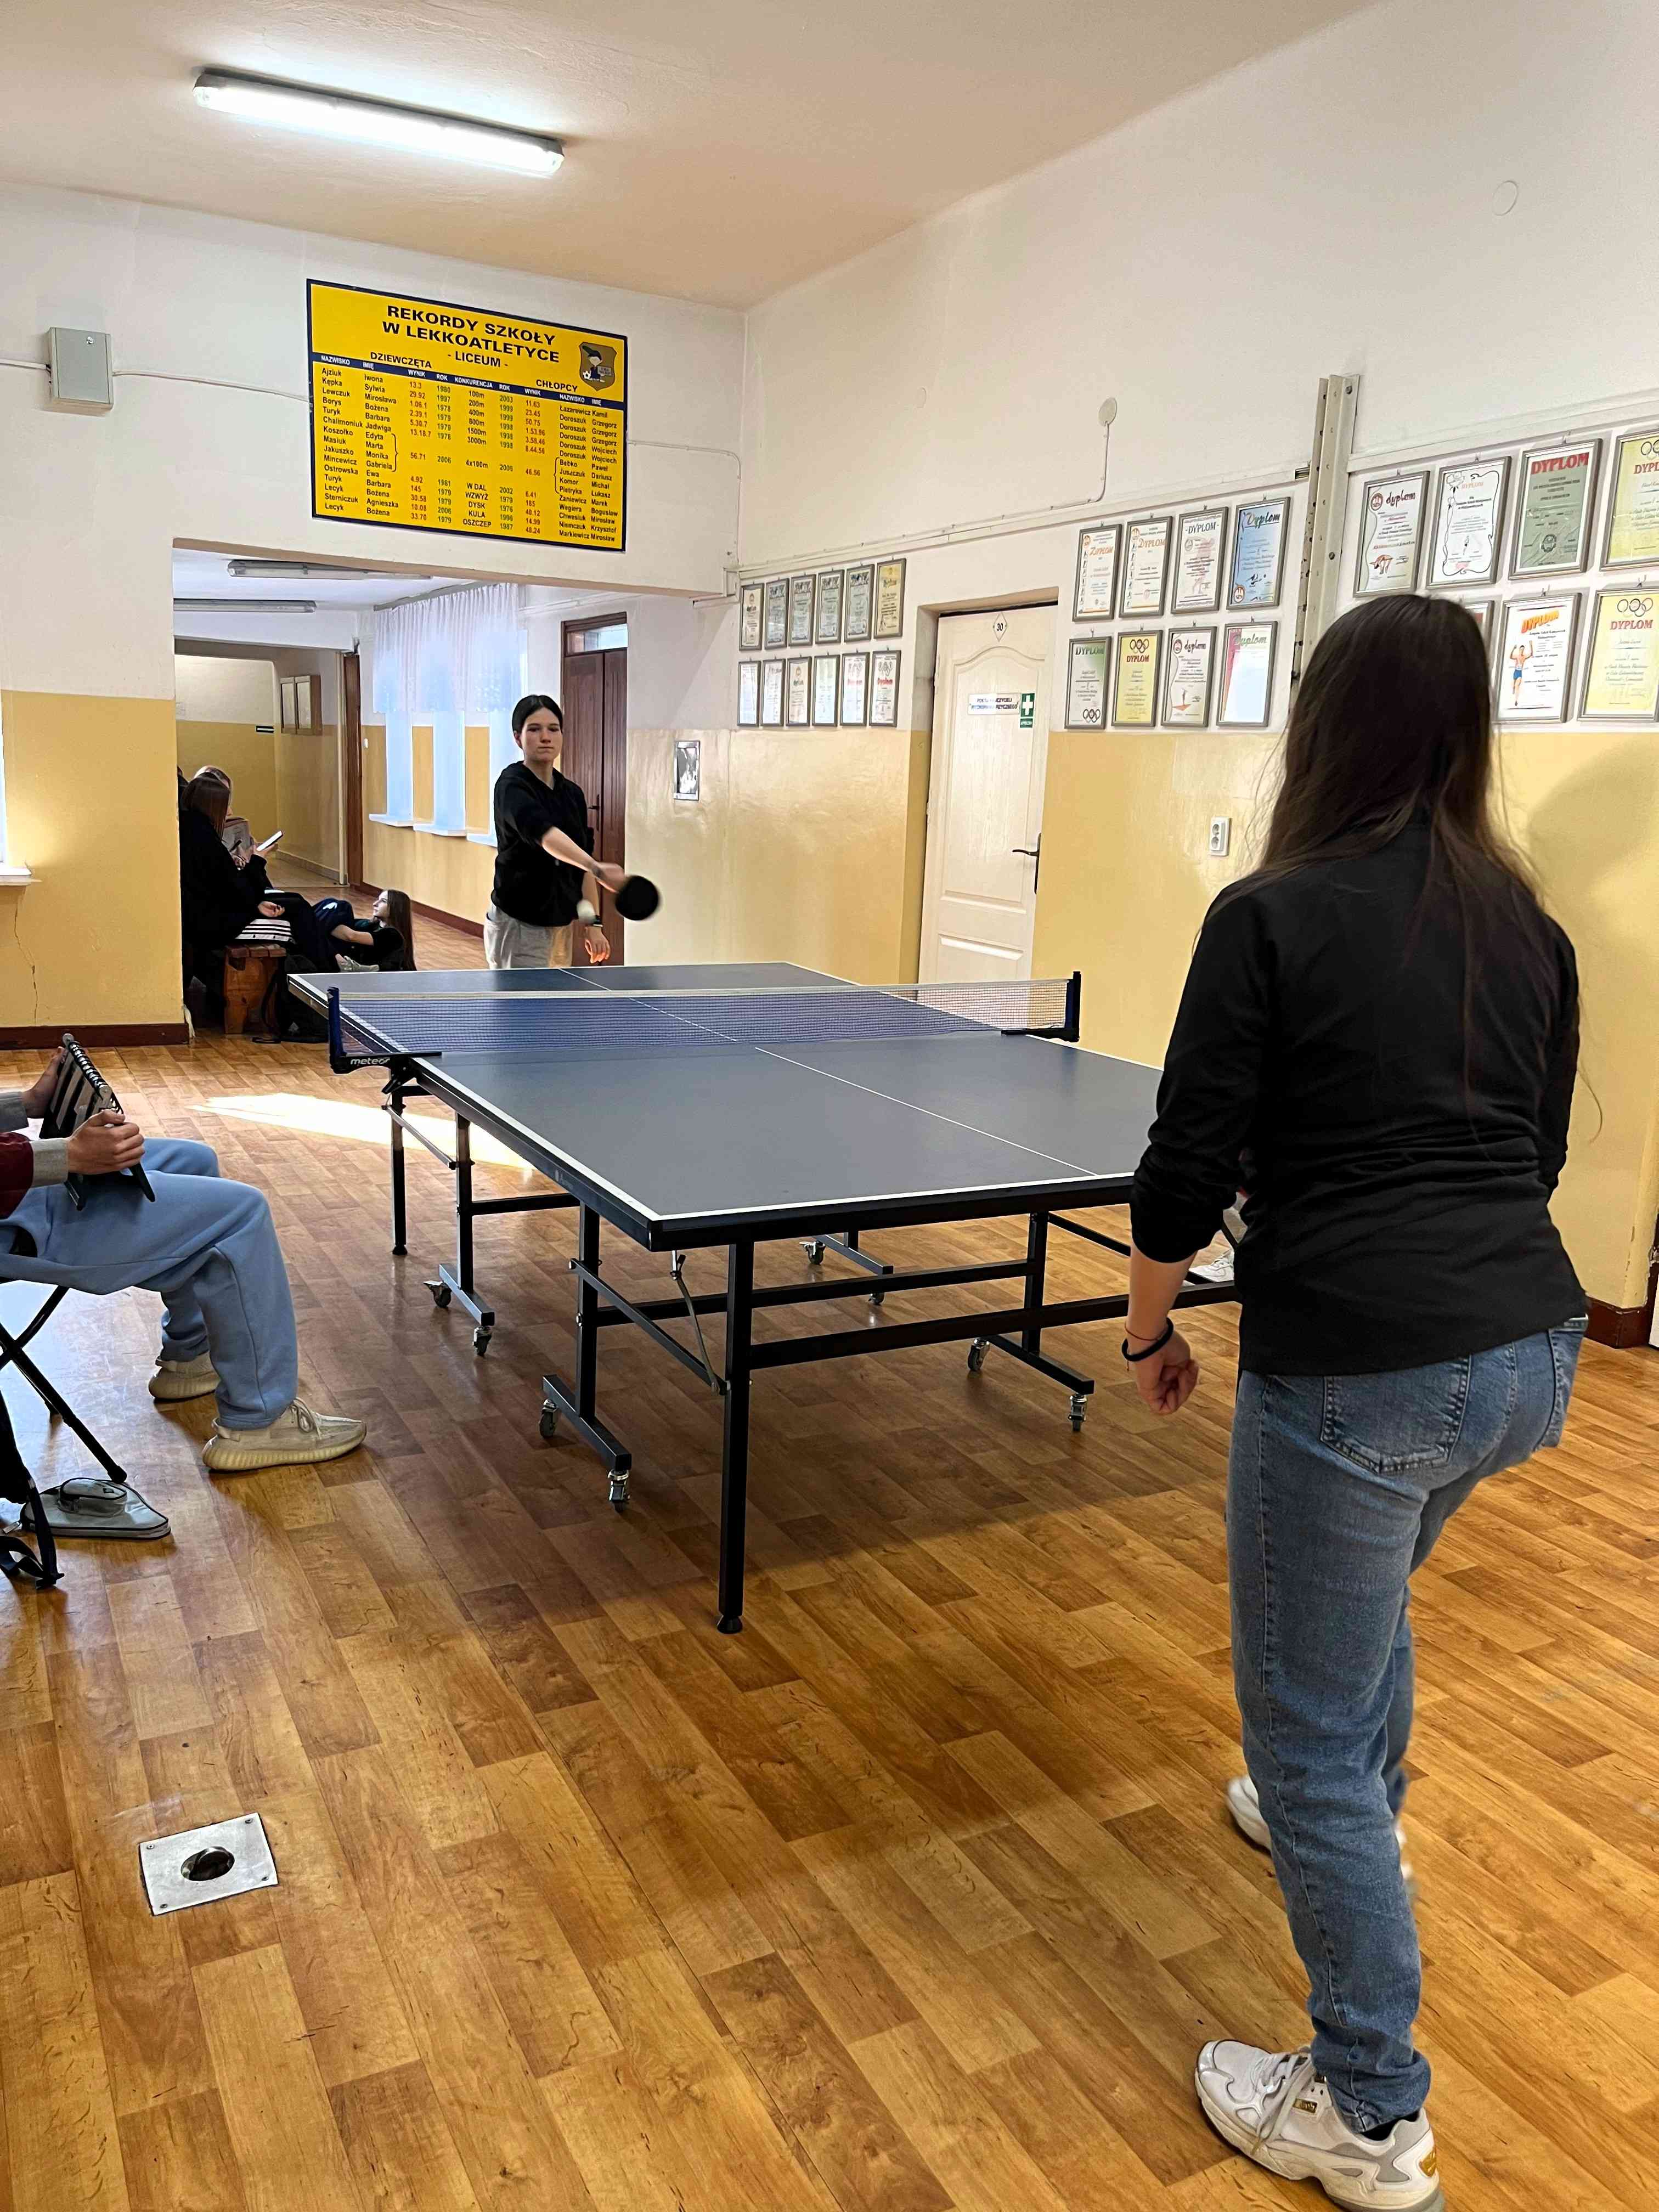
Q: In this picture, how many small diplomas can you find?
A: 12